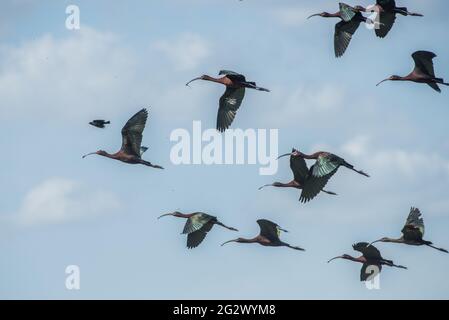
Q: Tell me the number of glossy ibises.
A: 11